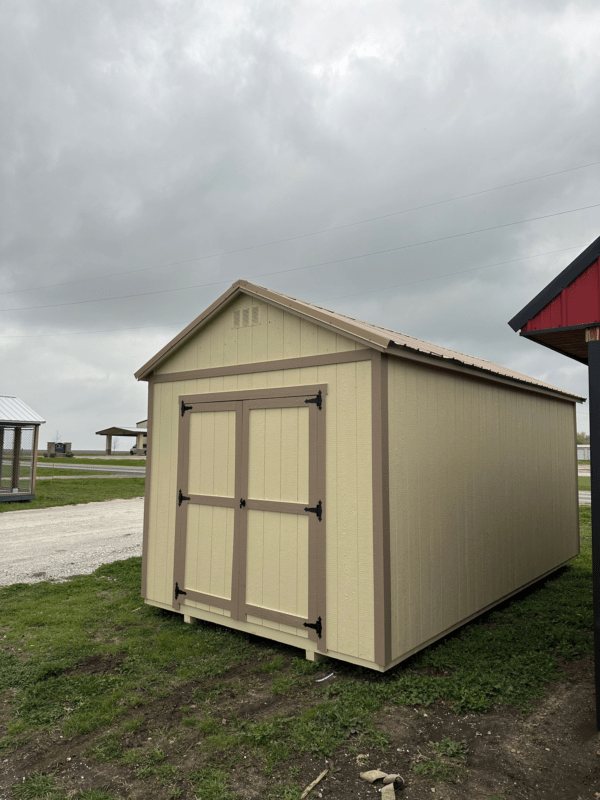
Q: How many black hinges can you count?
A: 6